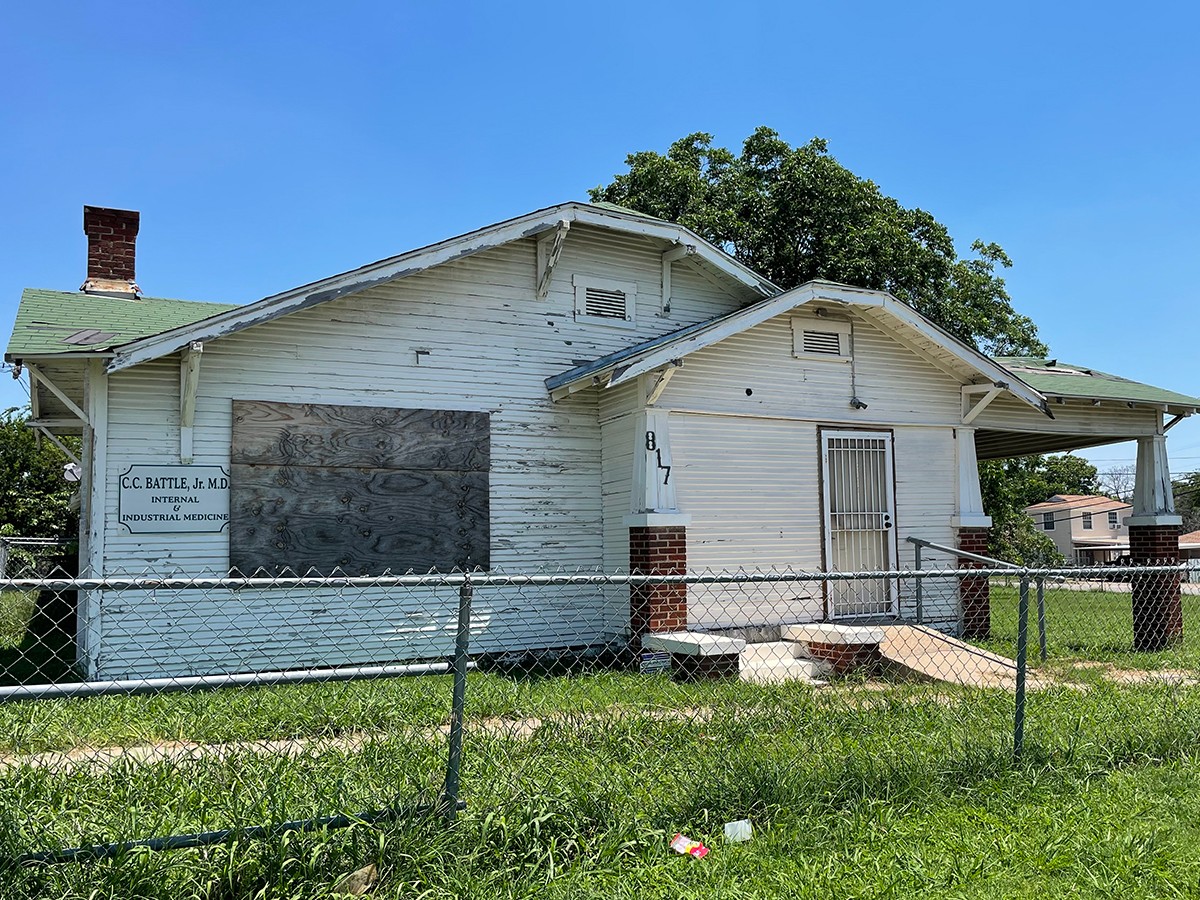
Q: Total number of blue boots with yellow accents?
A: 0